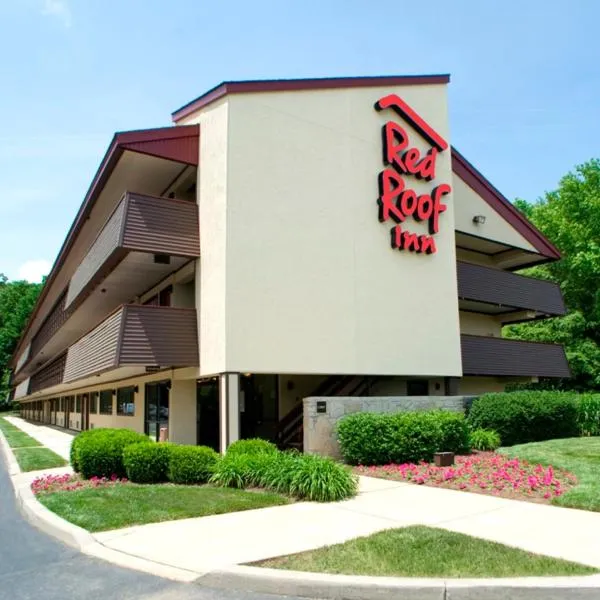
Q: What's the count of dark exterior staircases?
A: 1